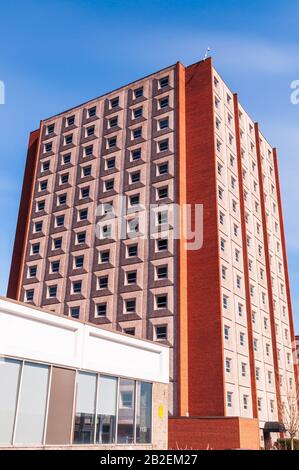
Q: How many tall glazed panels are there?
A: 6